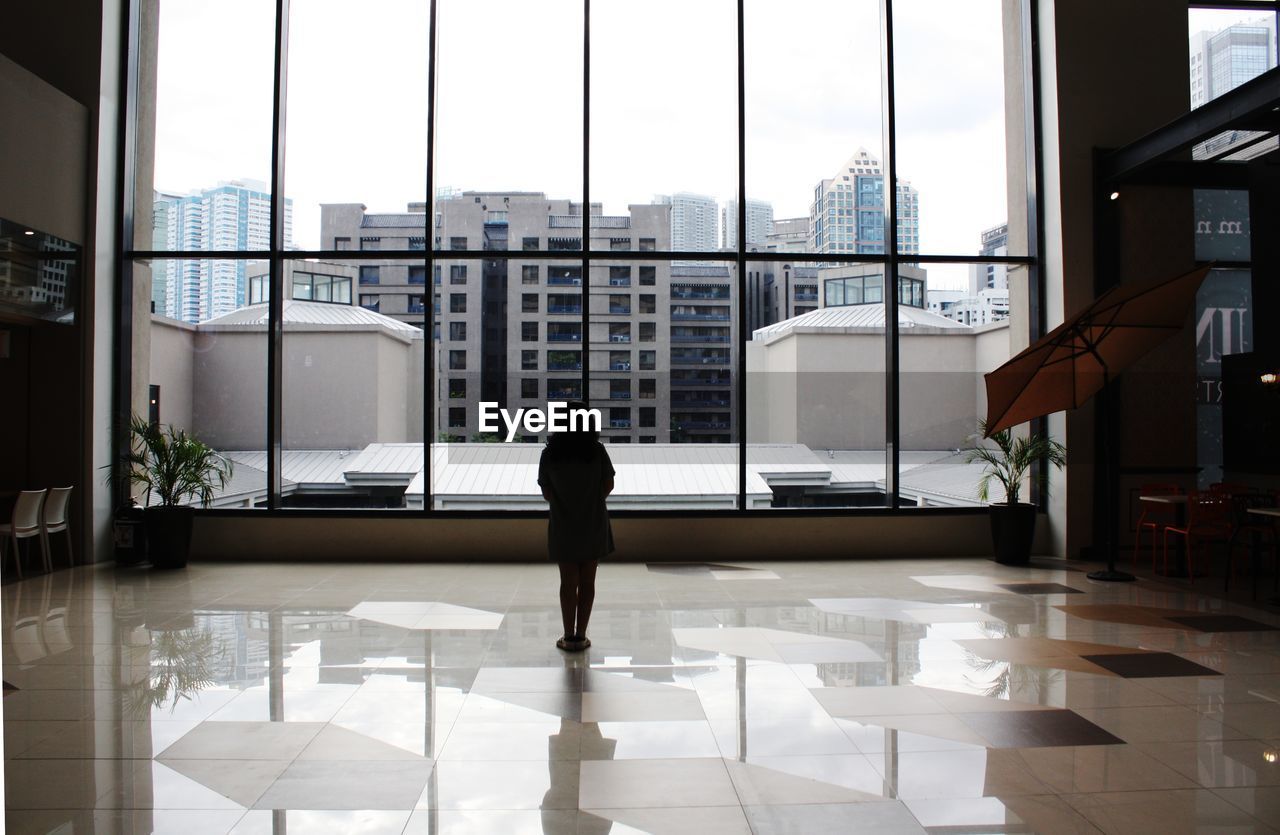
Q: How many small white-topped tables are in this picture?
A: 2